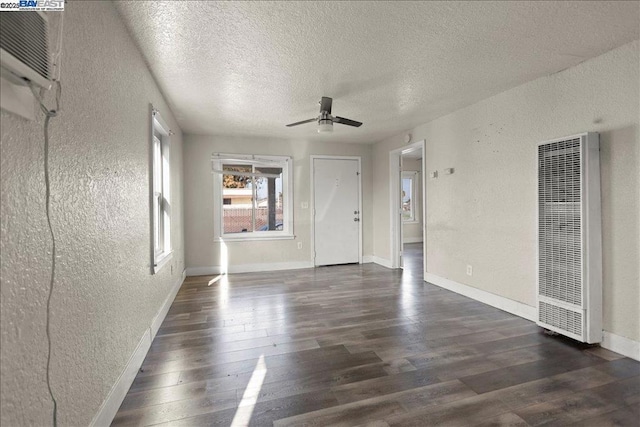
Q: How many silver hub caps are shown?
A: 0